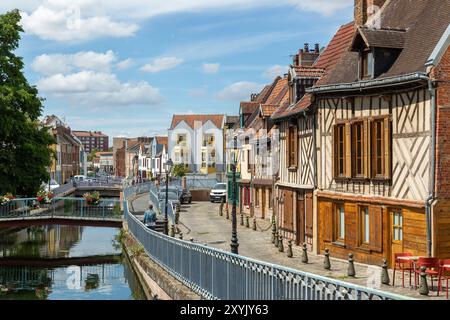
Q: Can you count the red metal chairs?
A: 3